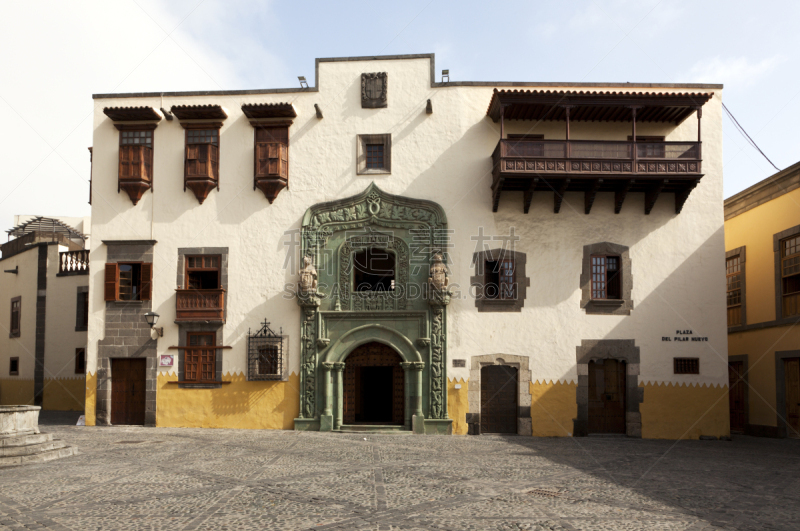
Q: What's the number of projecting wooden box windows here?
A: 3